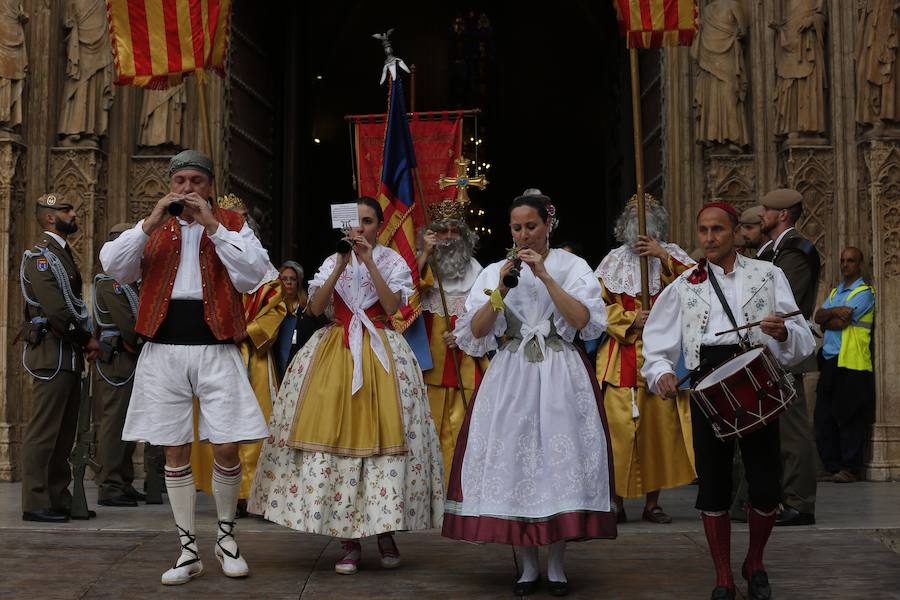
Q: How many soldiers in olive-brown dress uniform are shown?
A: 4